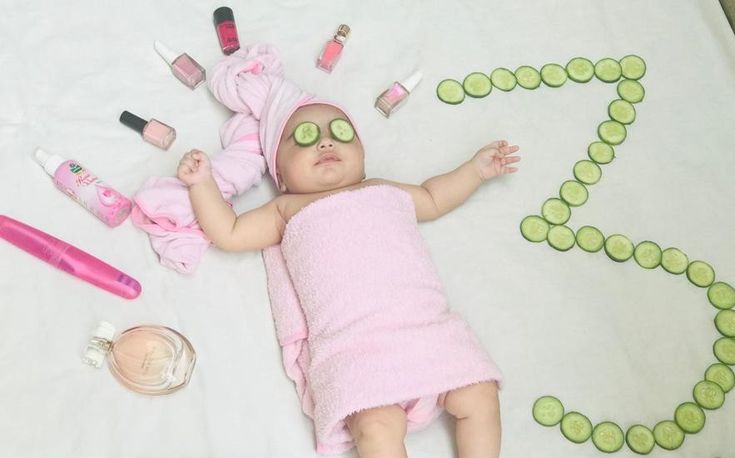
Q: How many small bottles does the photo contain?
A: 5